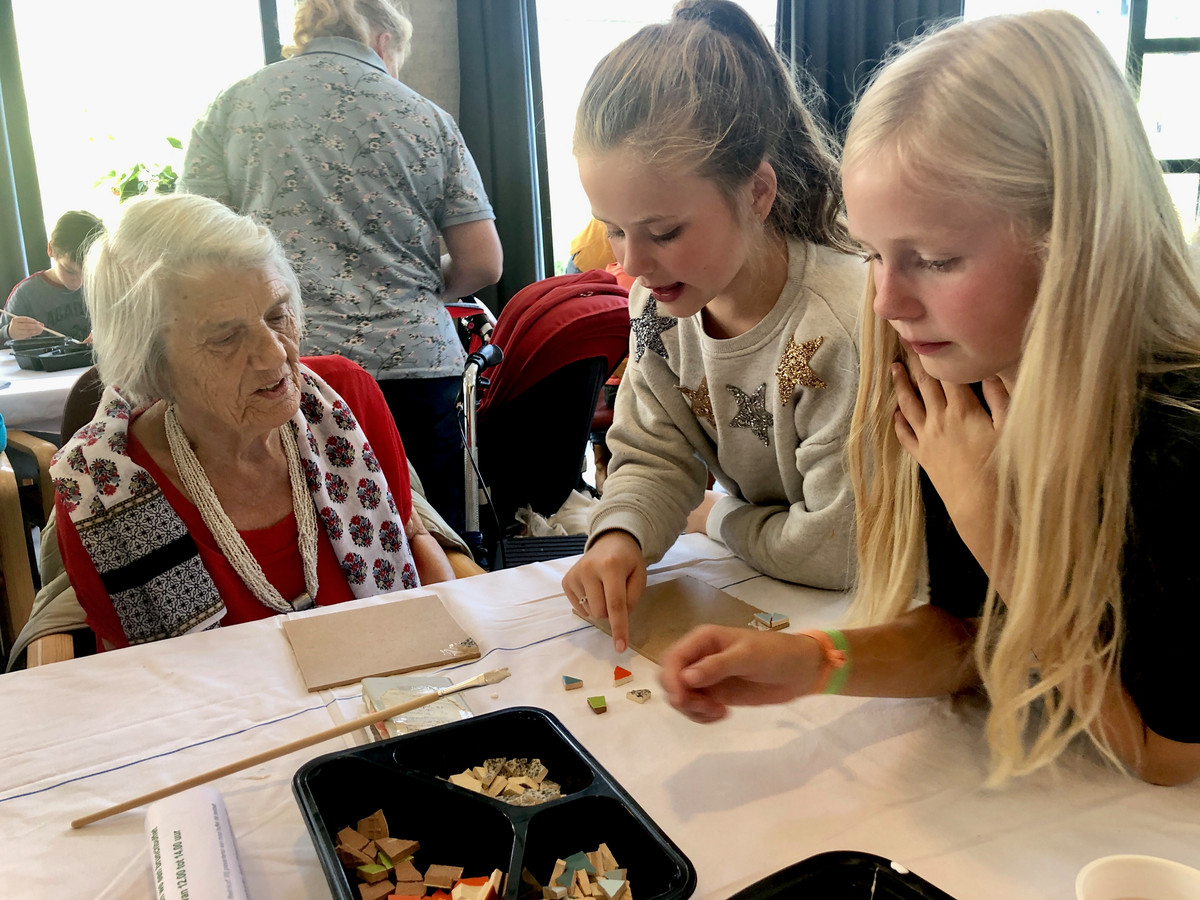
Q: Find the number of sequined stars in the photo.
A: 4